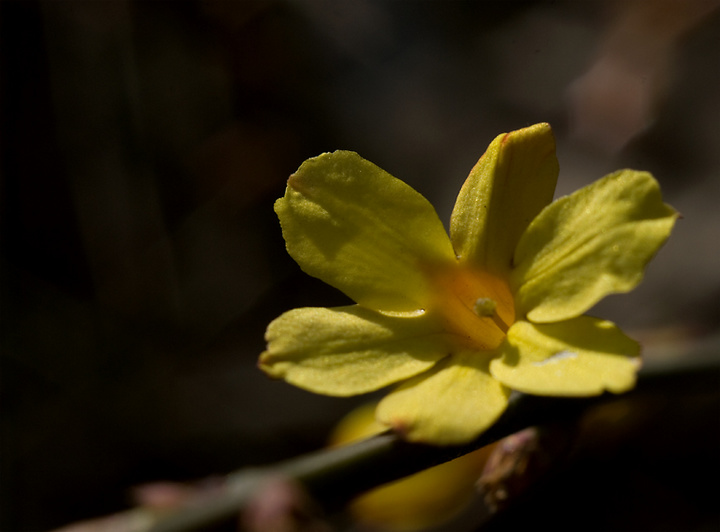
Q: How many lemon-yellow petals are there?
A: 6